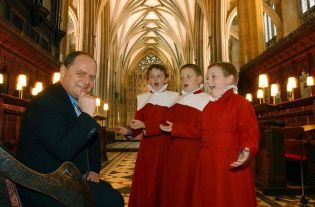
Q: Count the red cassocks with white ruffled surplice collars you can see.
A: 3